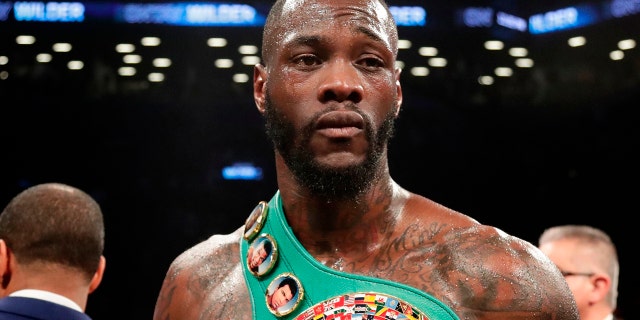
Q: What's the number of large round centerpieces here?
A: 1